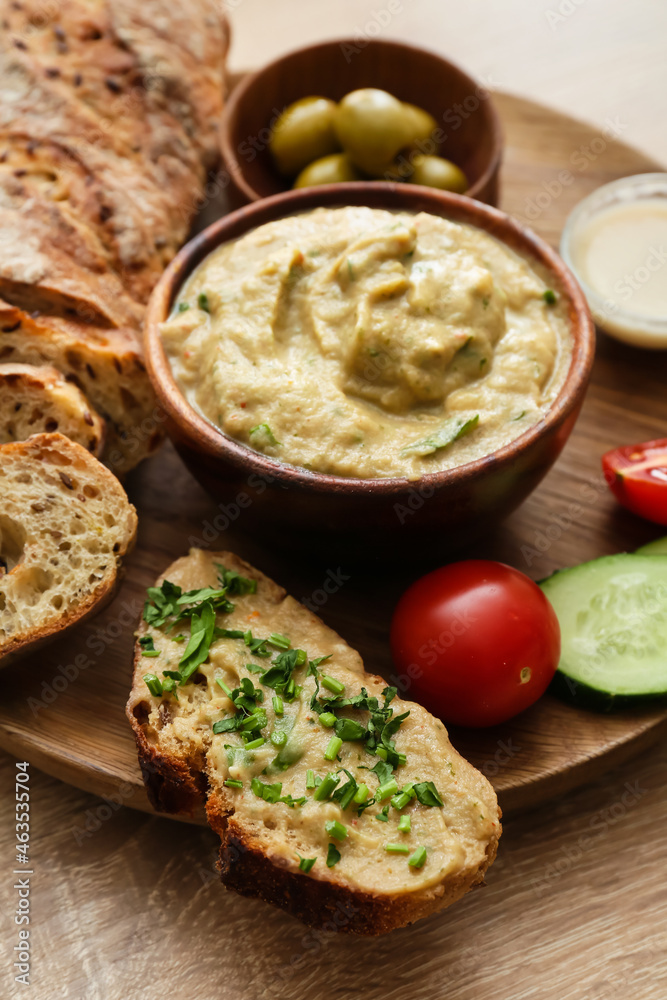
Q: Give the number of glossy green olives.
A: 5